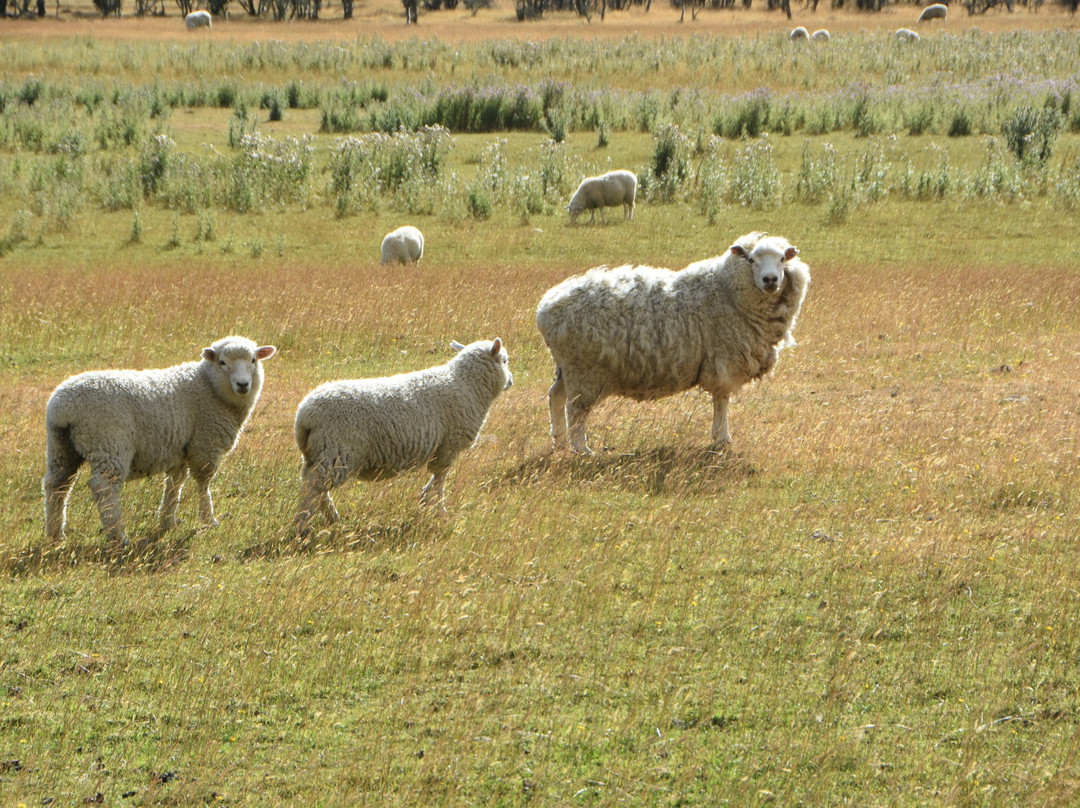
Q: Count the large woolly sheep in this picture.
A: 1